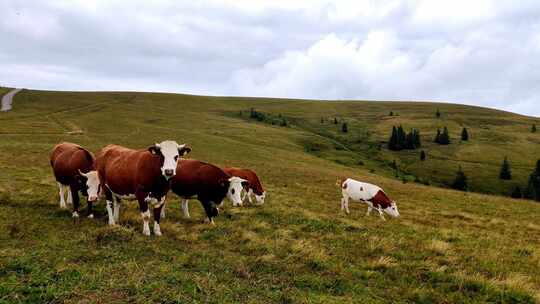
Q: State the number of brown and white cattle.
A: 5